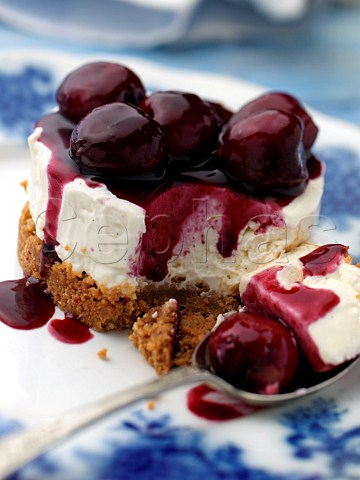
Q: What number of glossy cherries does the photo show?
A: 7